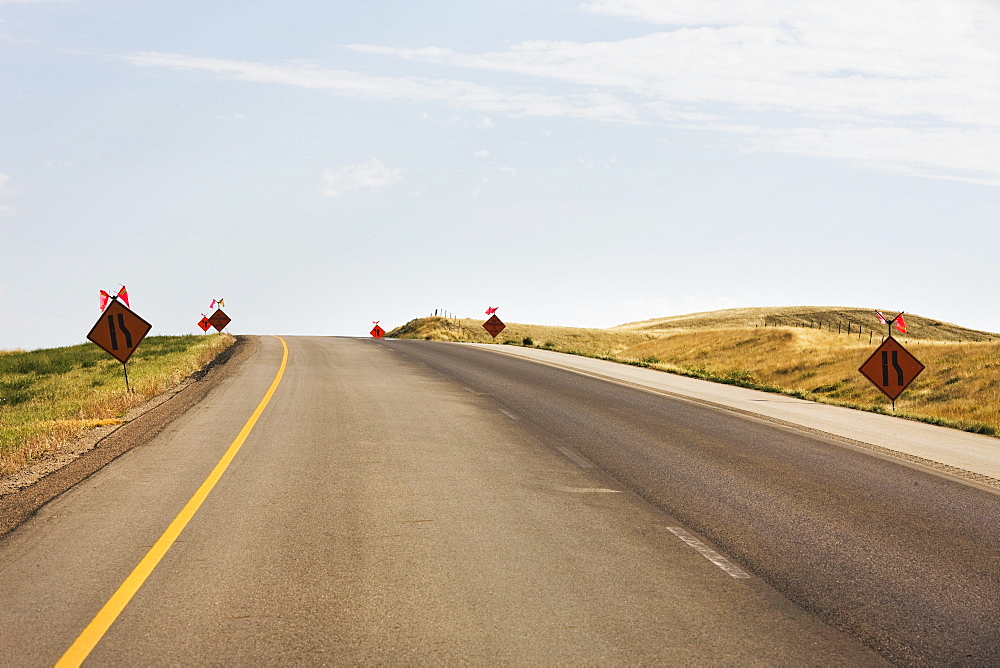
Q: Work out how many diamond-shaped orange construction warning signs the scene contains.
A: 6